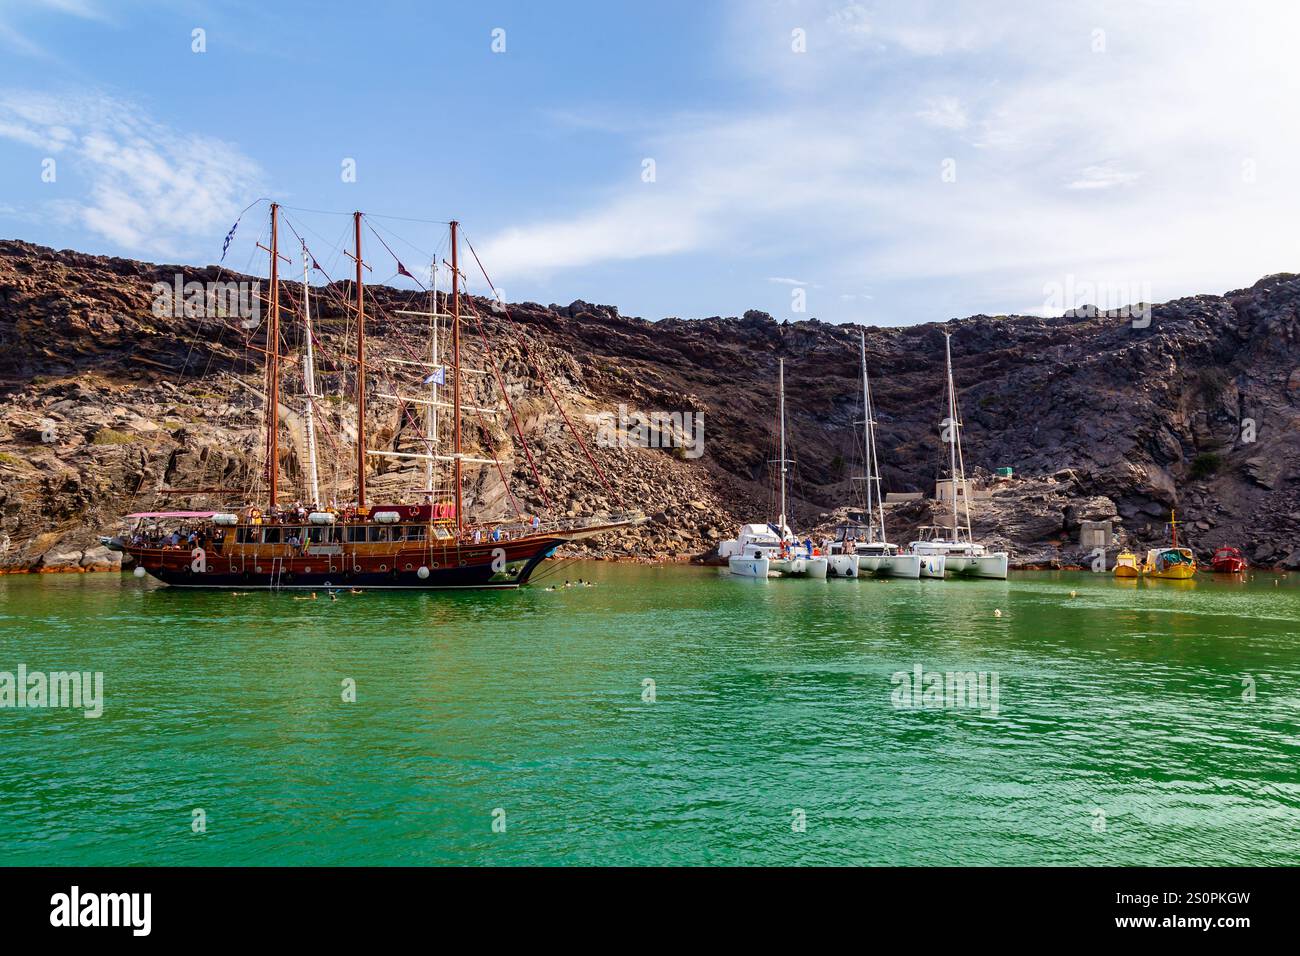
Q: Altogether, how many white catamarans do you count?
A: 3